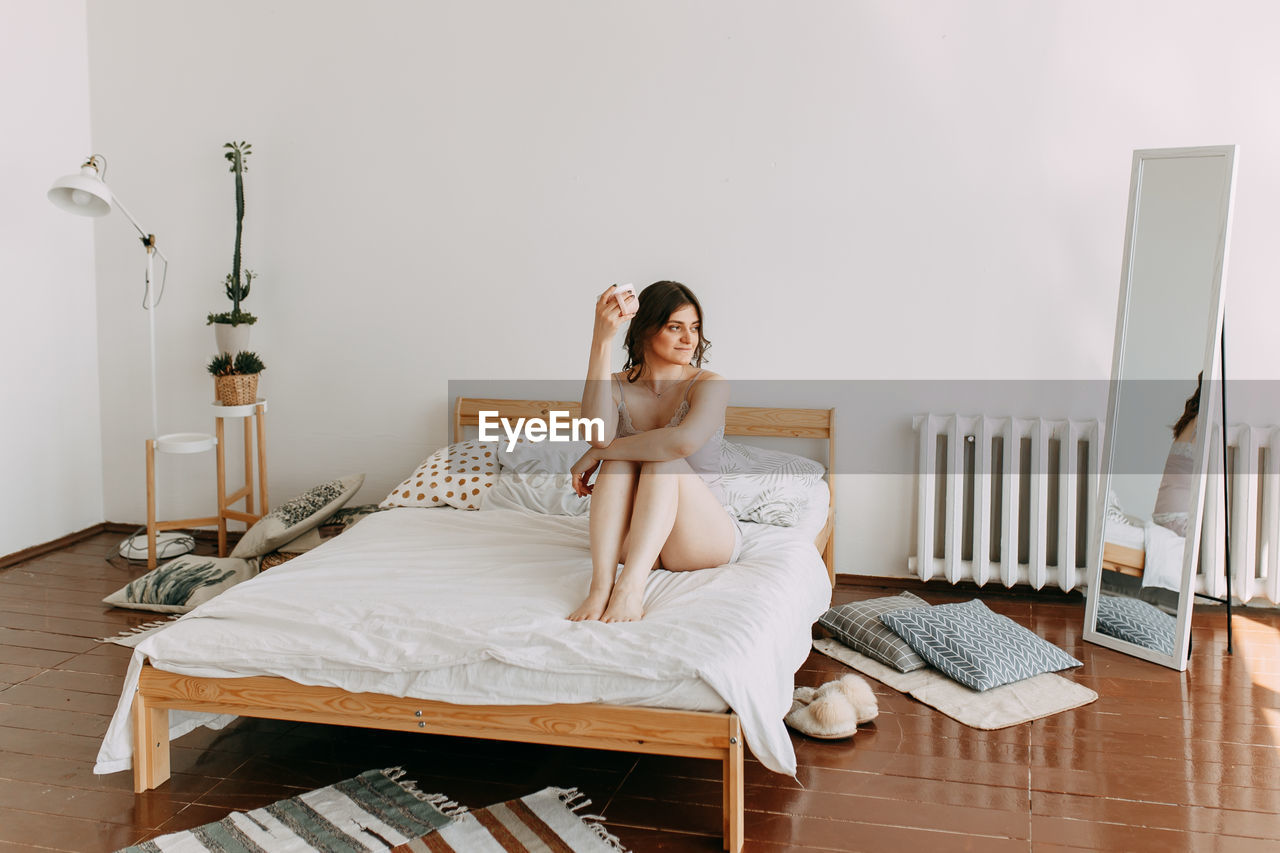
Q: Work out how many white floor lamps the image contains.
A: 1